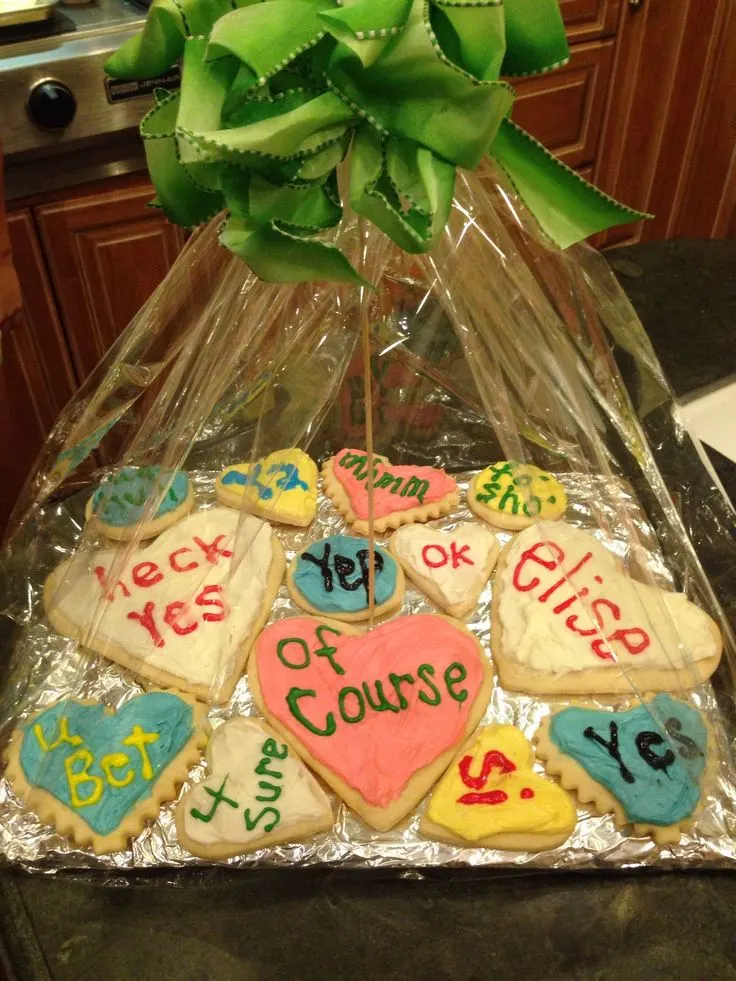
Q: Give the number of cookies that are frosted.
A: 13